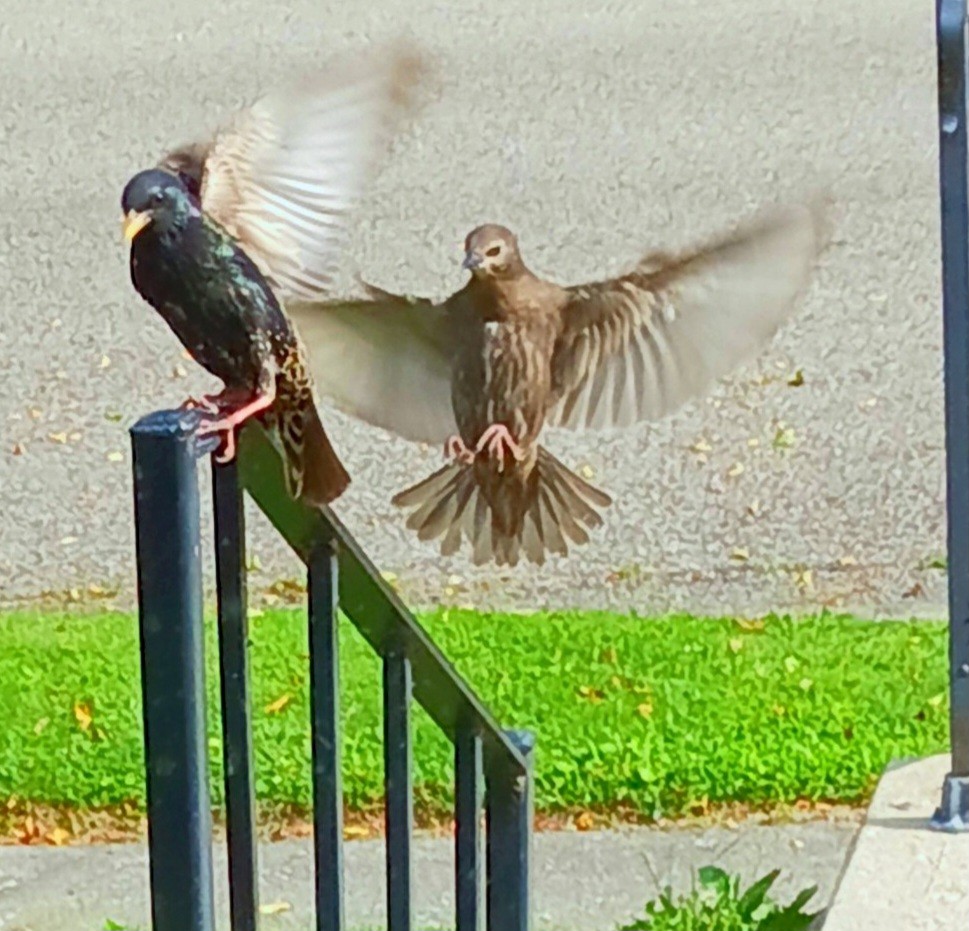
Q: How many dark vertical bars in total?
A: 7